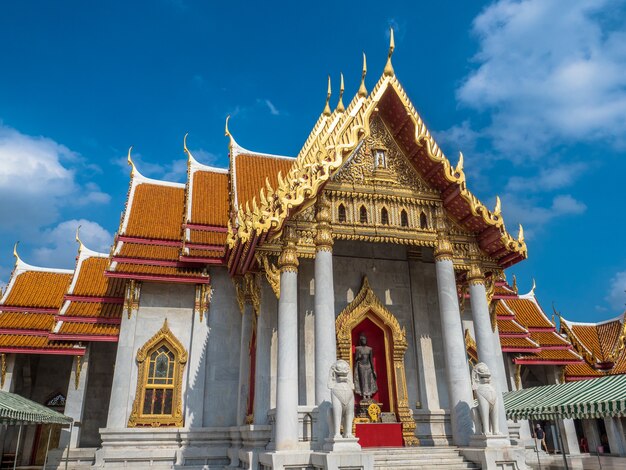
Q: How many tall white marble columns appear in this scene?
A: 4